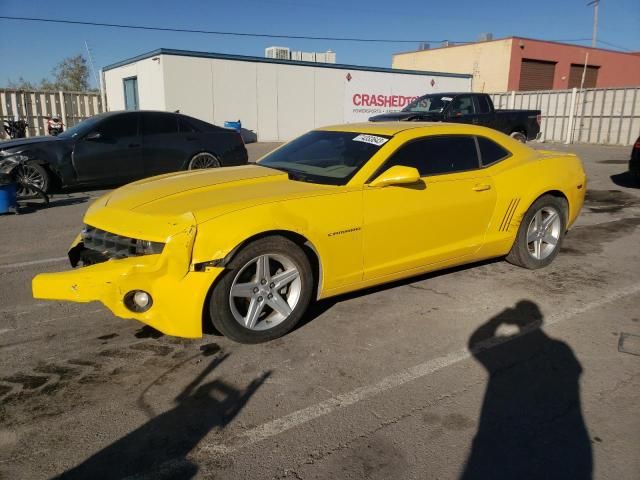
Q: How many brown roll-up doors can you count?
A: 2